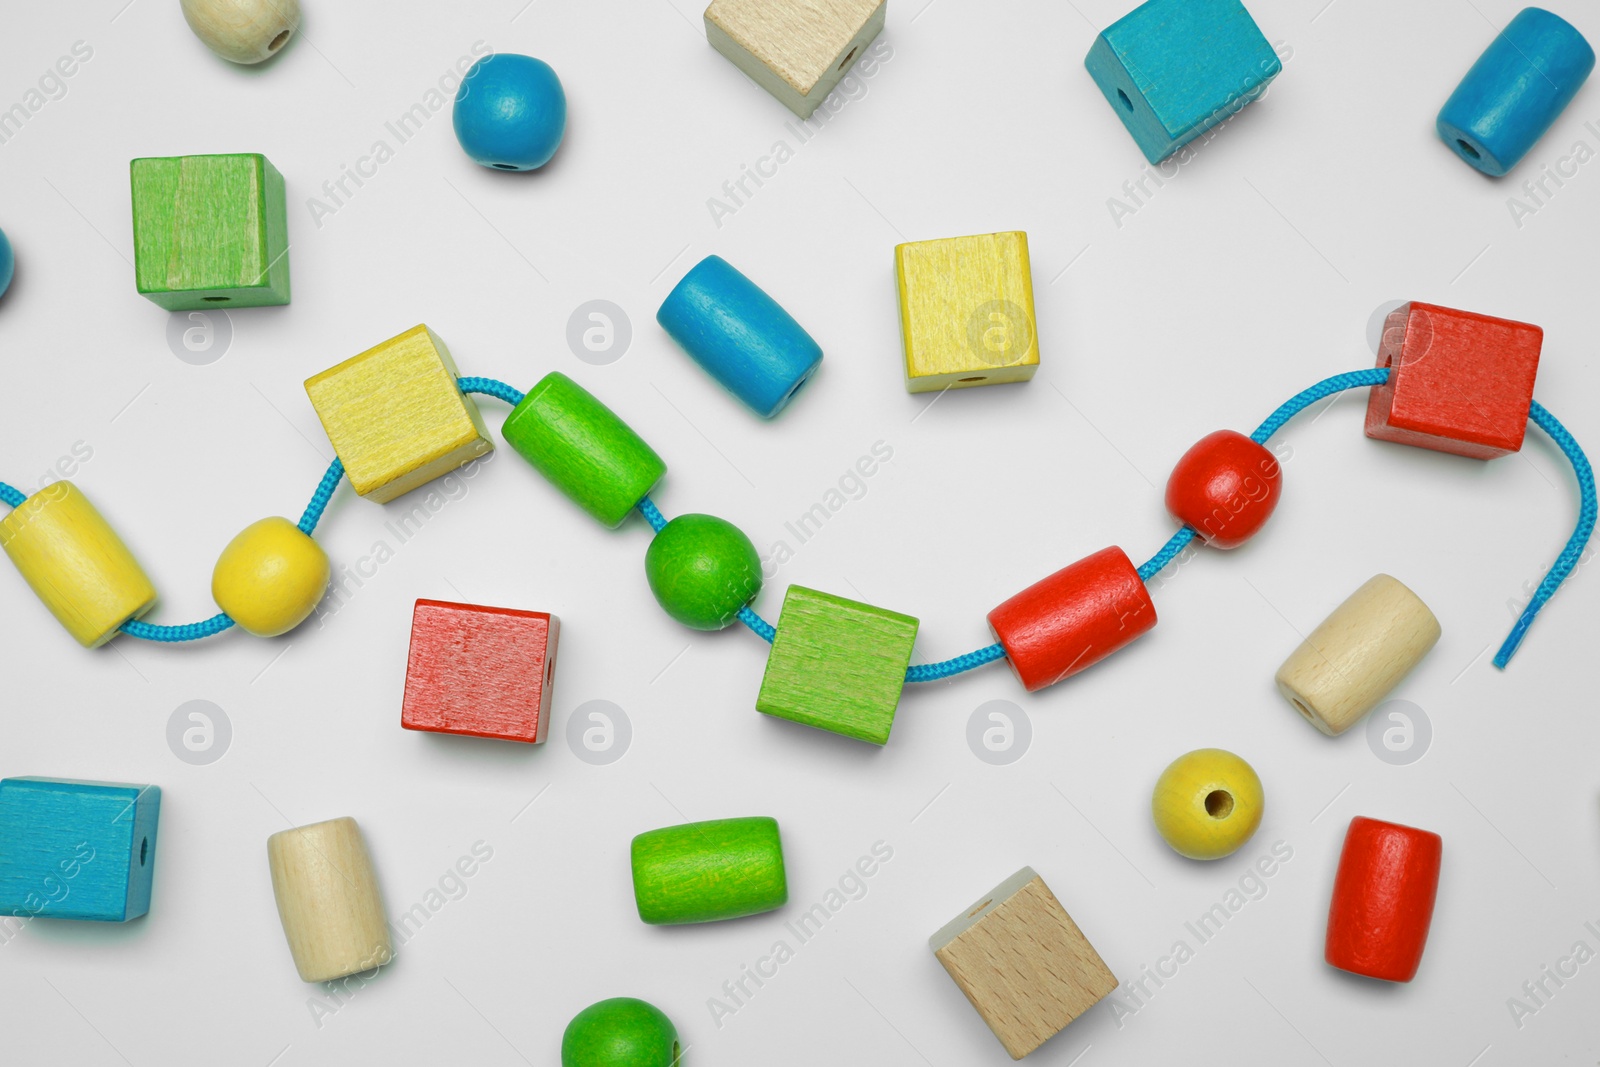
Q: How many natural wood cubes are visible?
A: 2